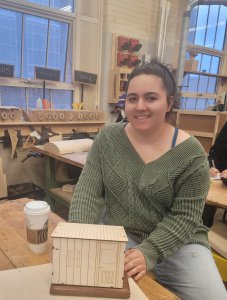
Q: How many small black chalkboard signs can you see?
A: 3